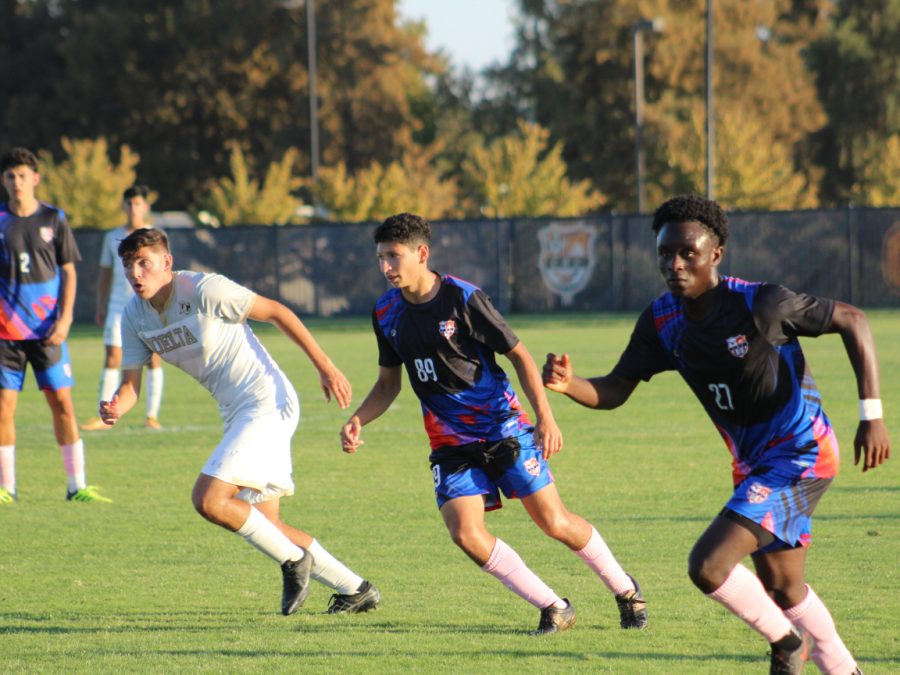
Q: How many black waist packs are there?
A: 0